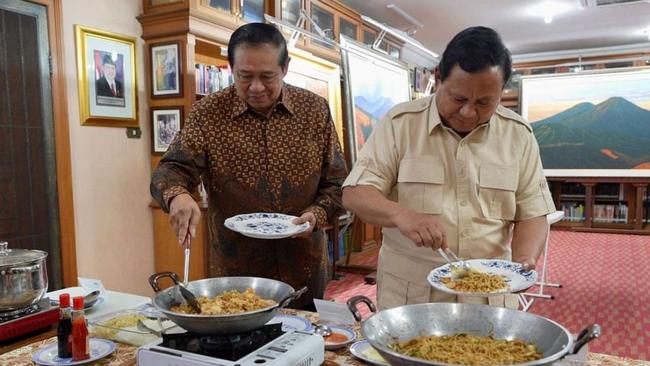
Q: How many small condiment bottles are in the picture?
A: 2